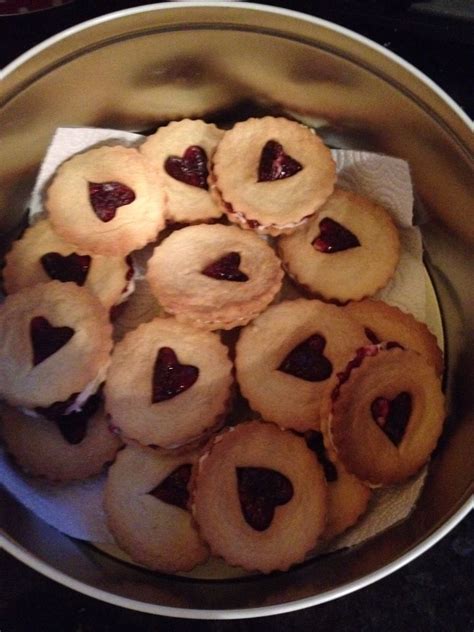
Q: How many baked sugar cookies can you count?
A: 15